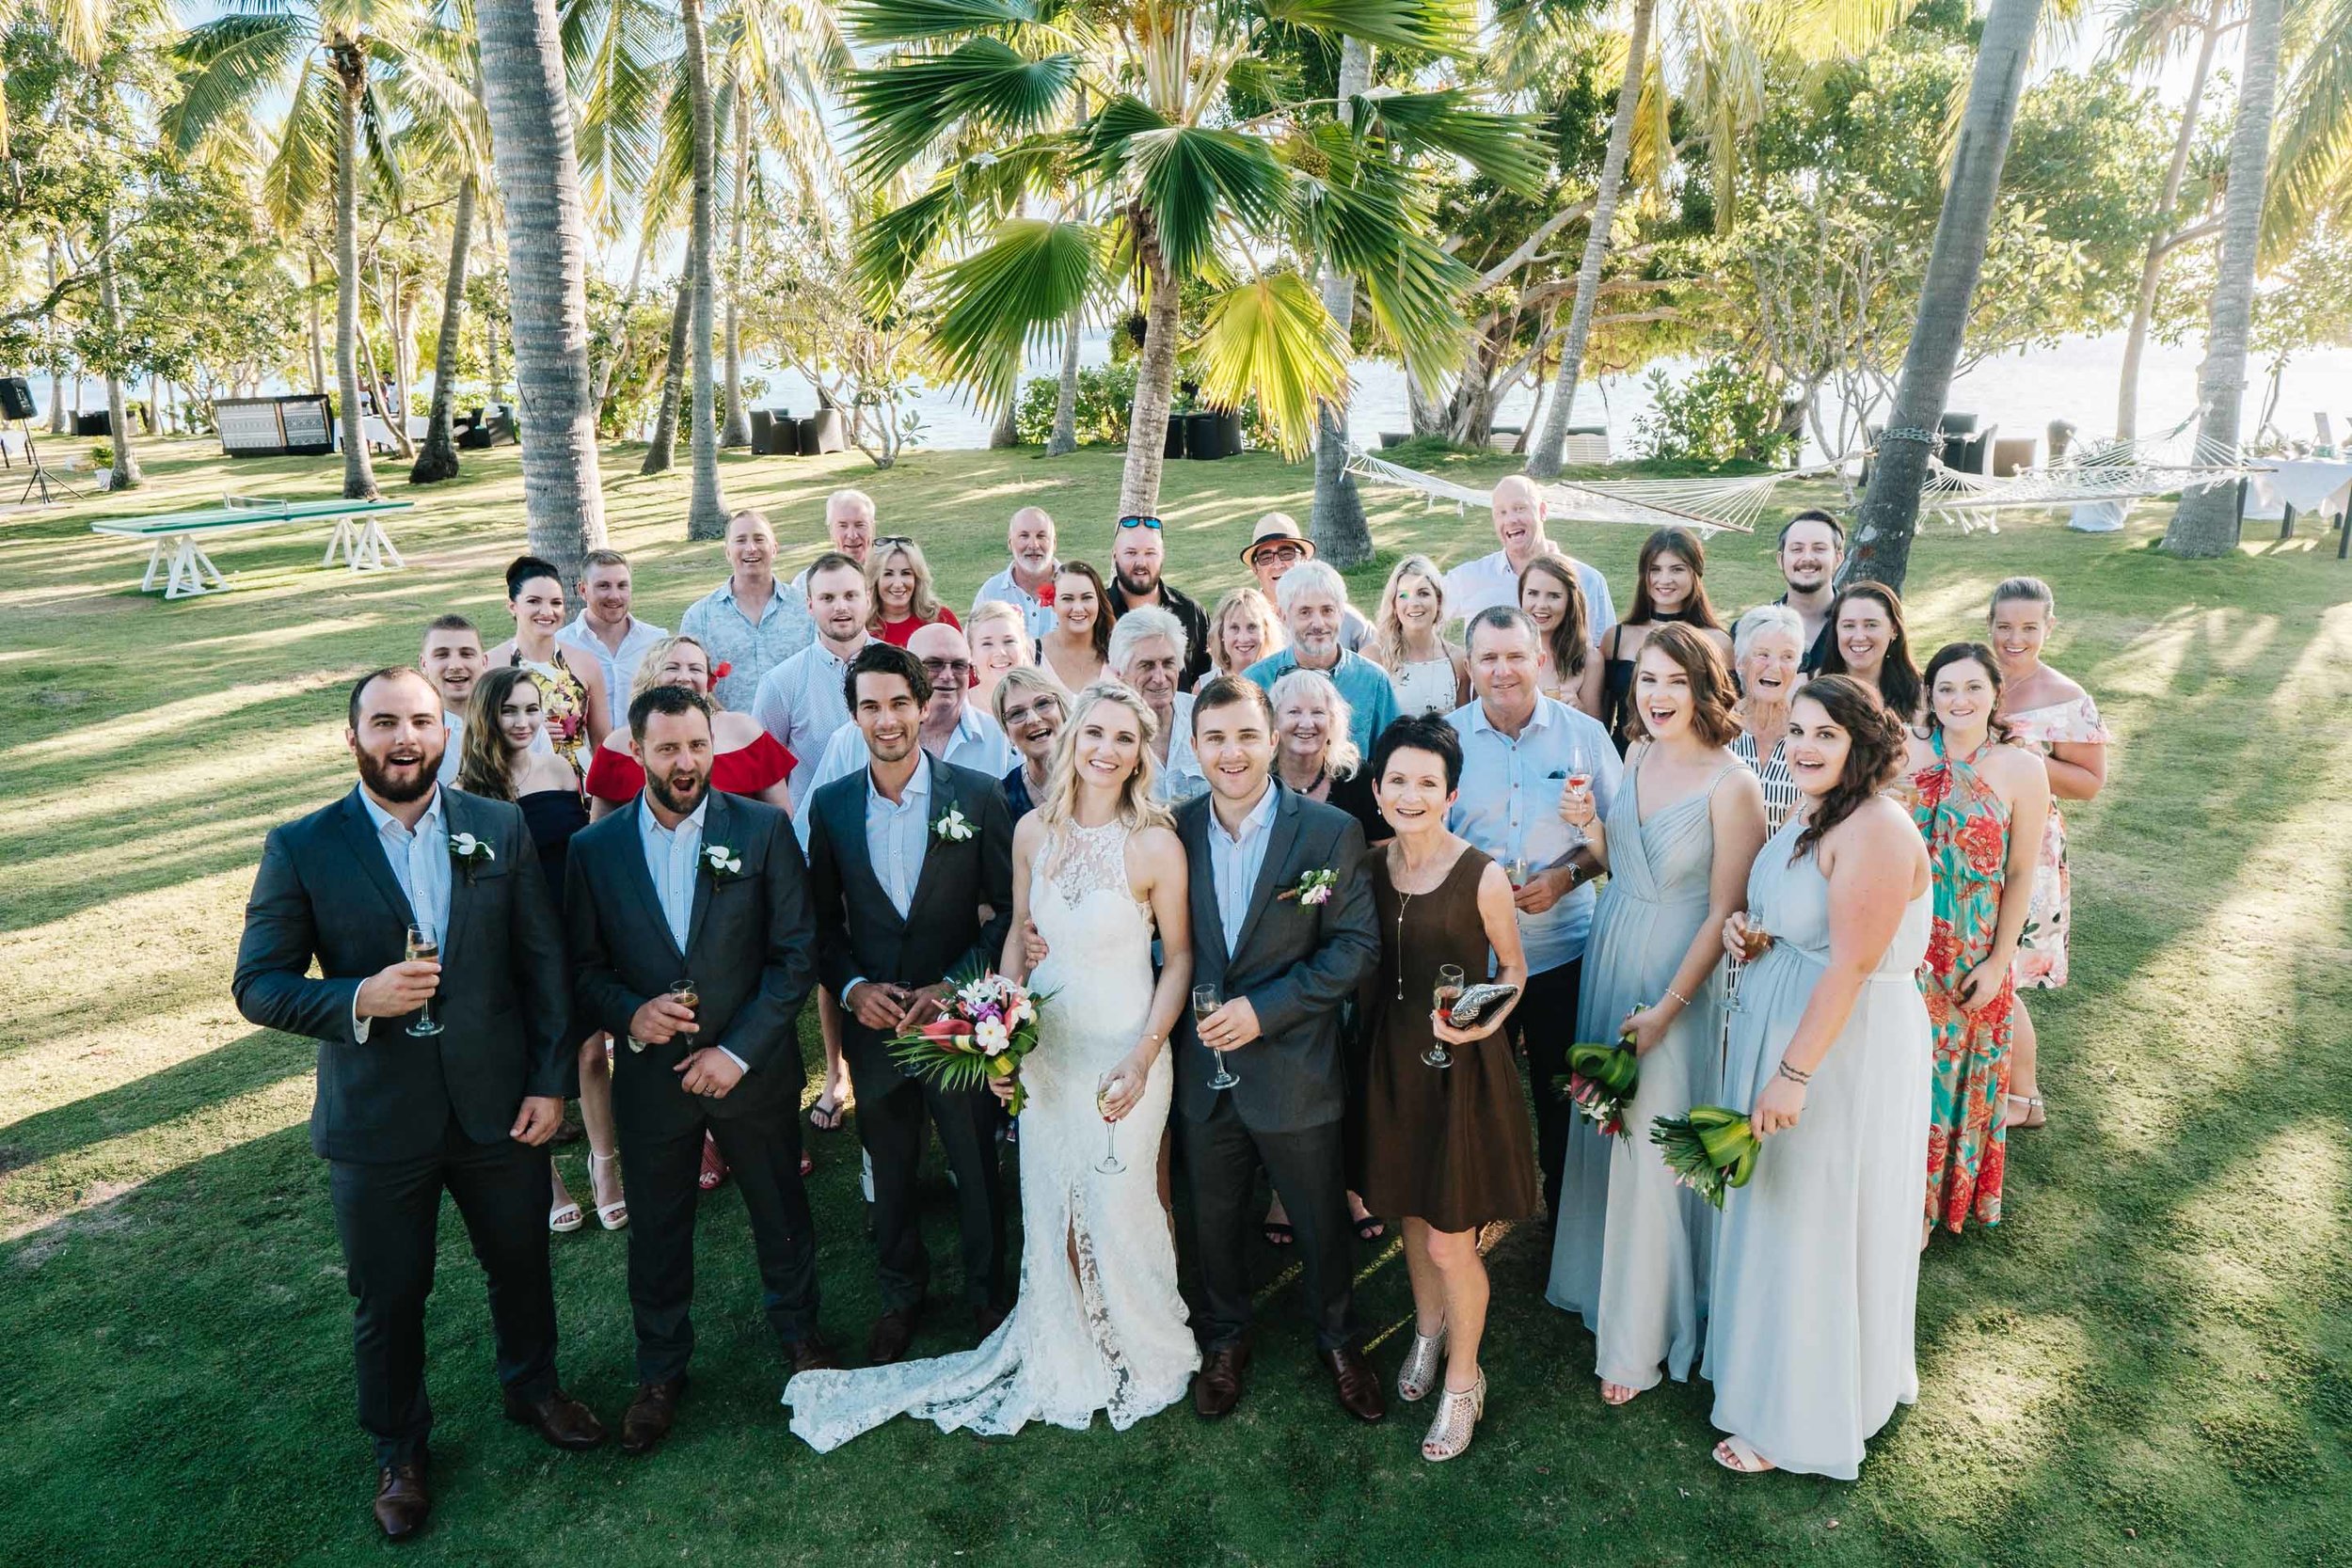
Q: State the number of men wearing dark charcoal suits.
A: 4